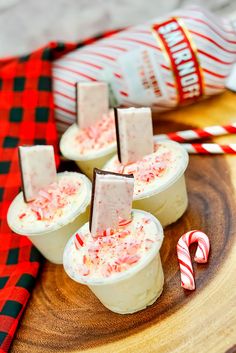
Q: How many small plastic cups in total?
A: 4